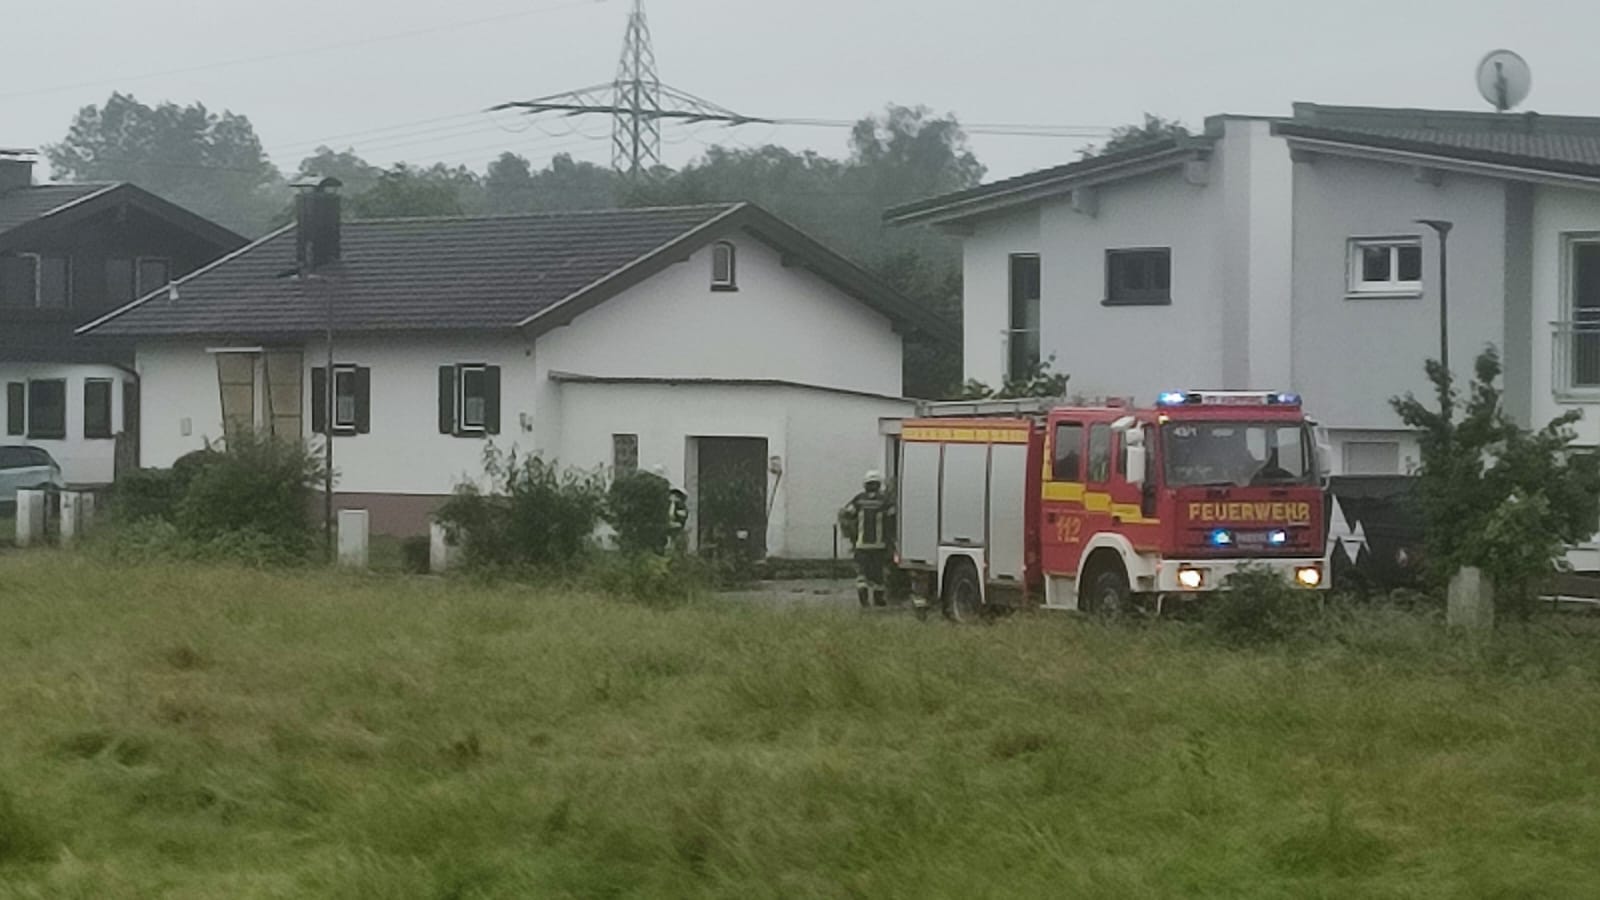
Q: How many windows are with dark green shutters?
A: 2